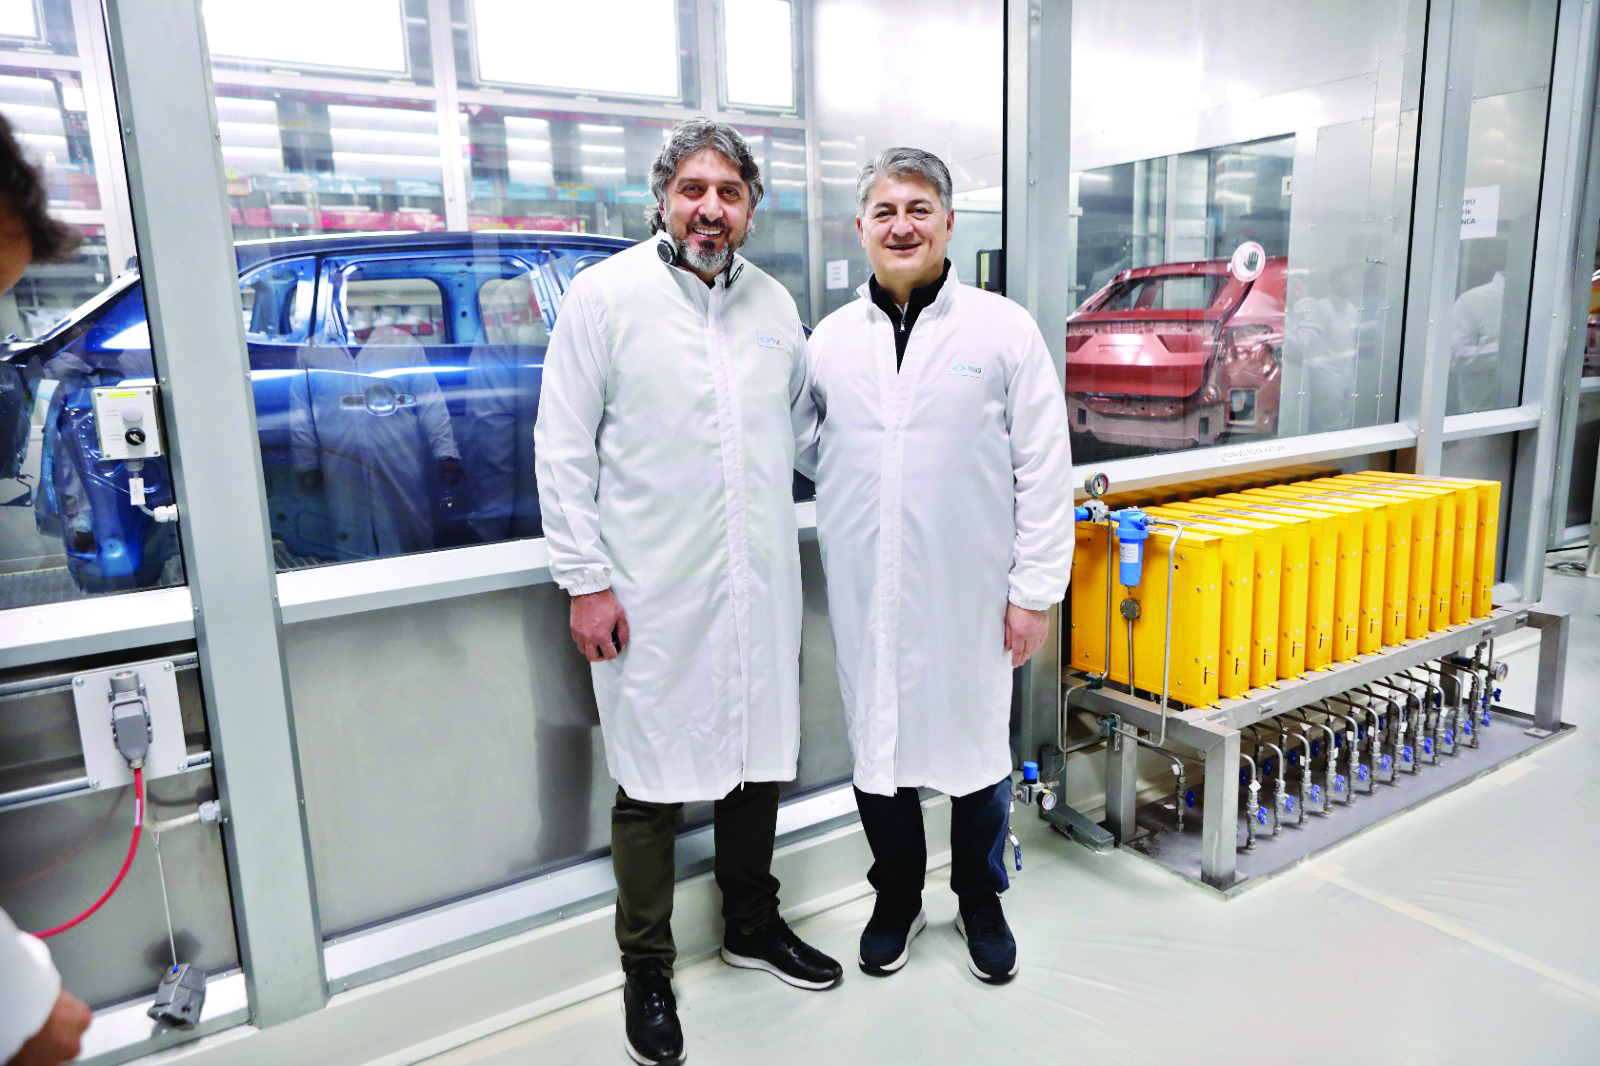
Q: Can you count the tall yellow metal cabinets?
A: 12